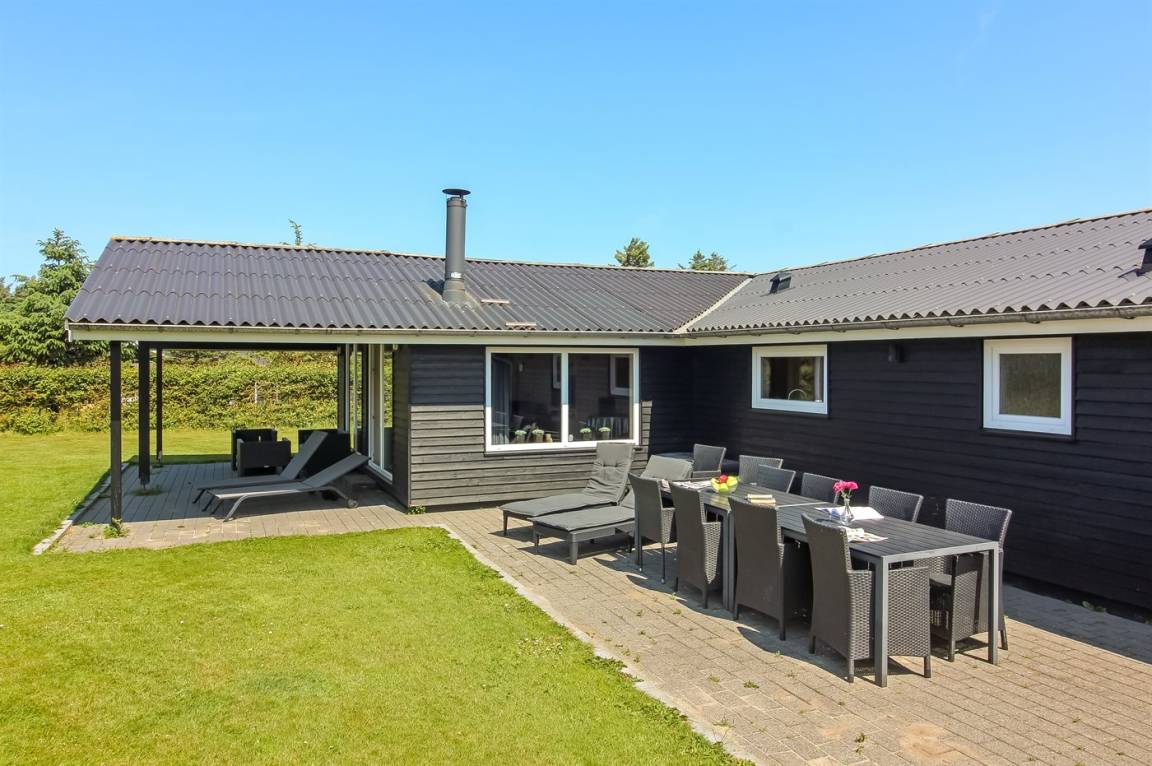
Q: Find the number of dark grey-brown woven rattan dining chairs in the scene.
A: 10